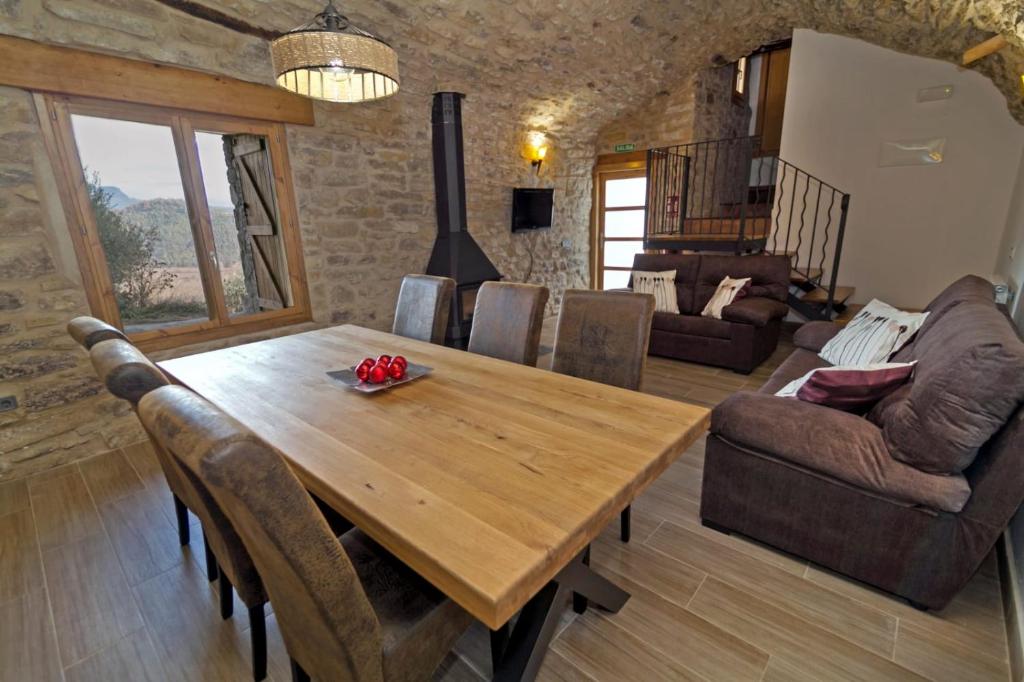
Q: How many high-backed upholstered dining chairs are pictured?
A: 6